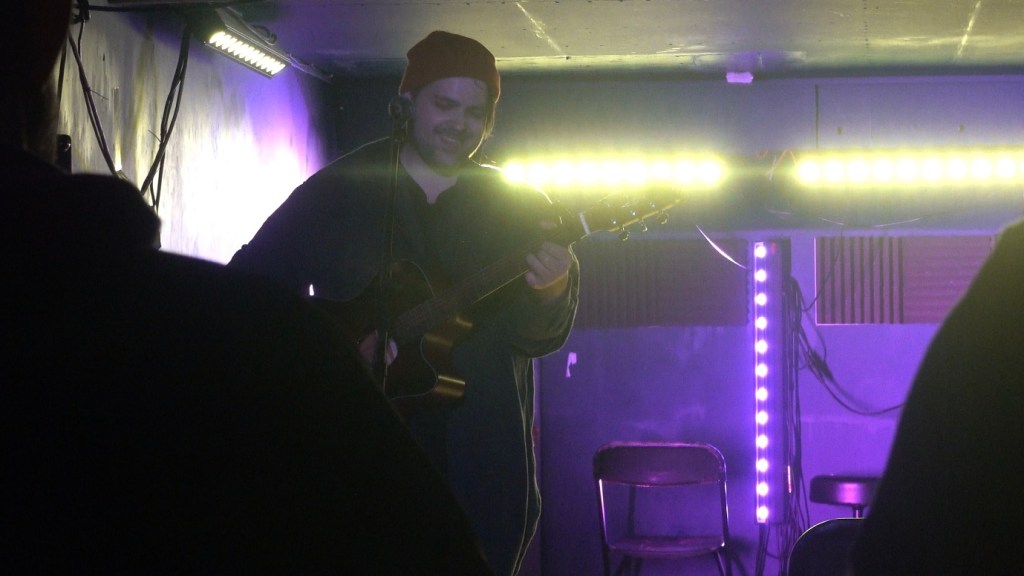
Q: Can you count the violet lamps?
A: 12